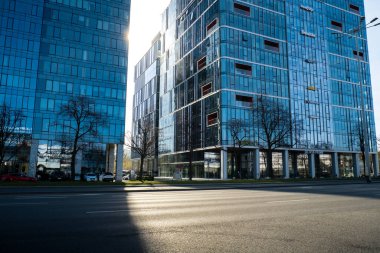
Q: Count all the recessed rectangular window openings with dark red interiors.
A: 11